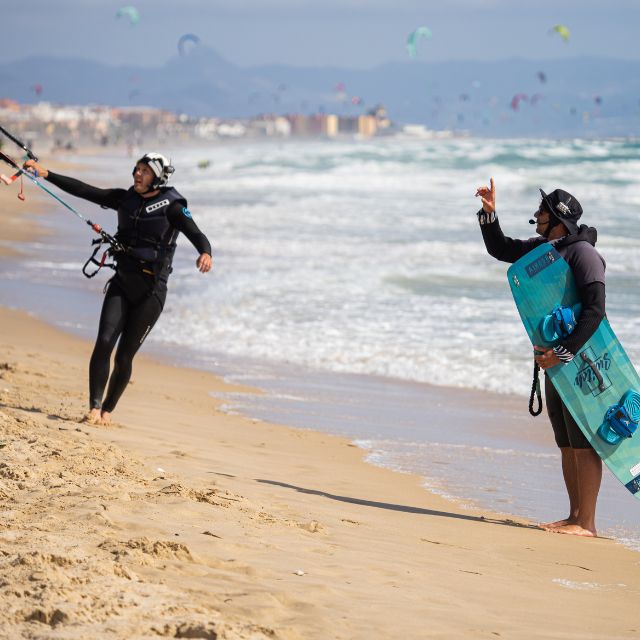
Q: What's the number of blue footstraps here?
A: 2